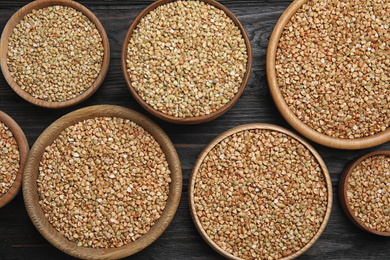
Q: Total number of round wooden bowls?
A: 7